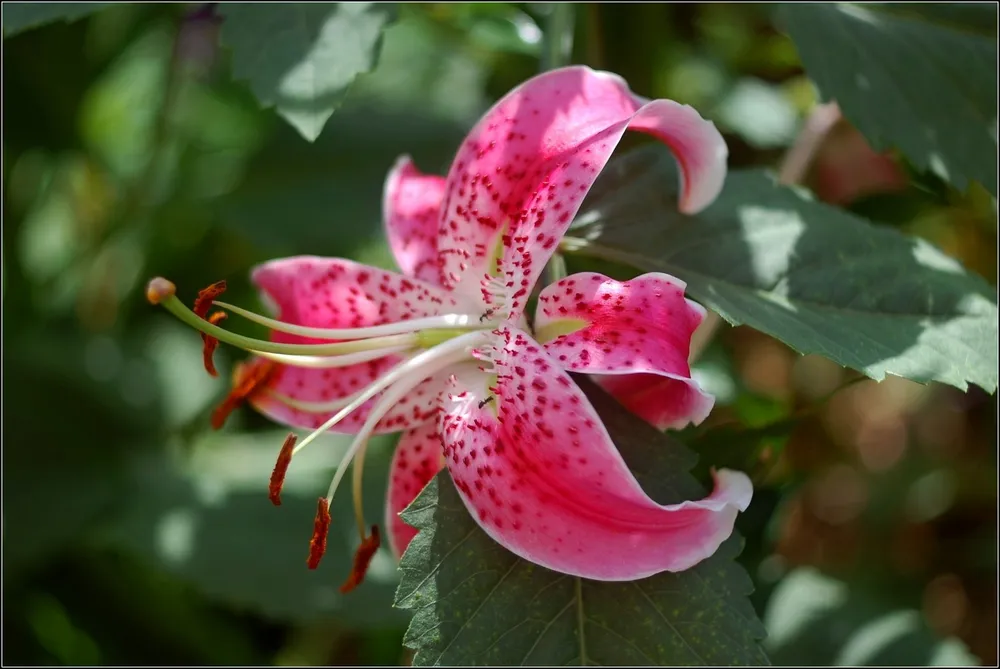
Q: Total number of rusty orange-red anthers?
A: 6